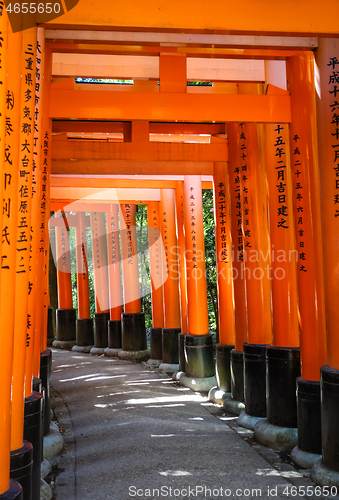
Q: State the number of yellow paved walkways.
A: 0